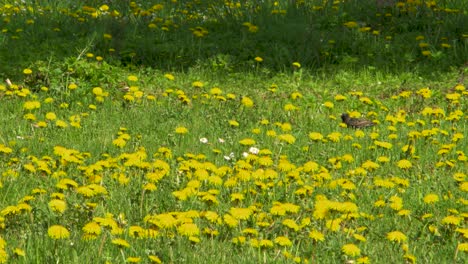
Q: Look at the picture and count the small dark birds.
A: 1